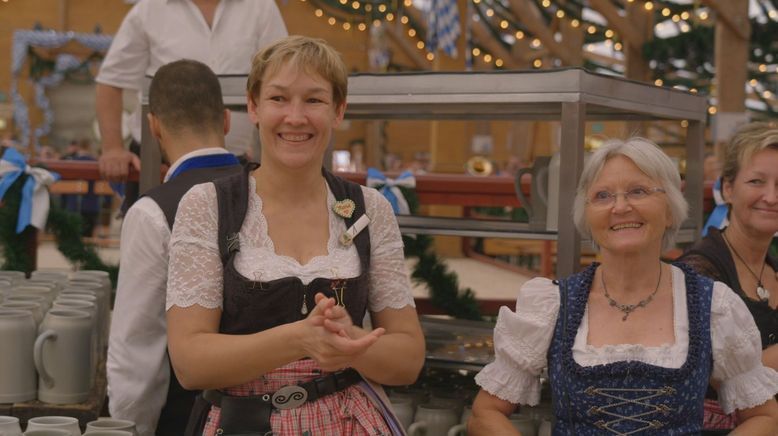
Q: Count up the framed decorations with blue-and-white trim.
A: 1